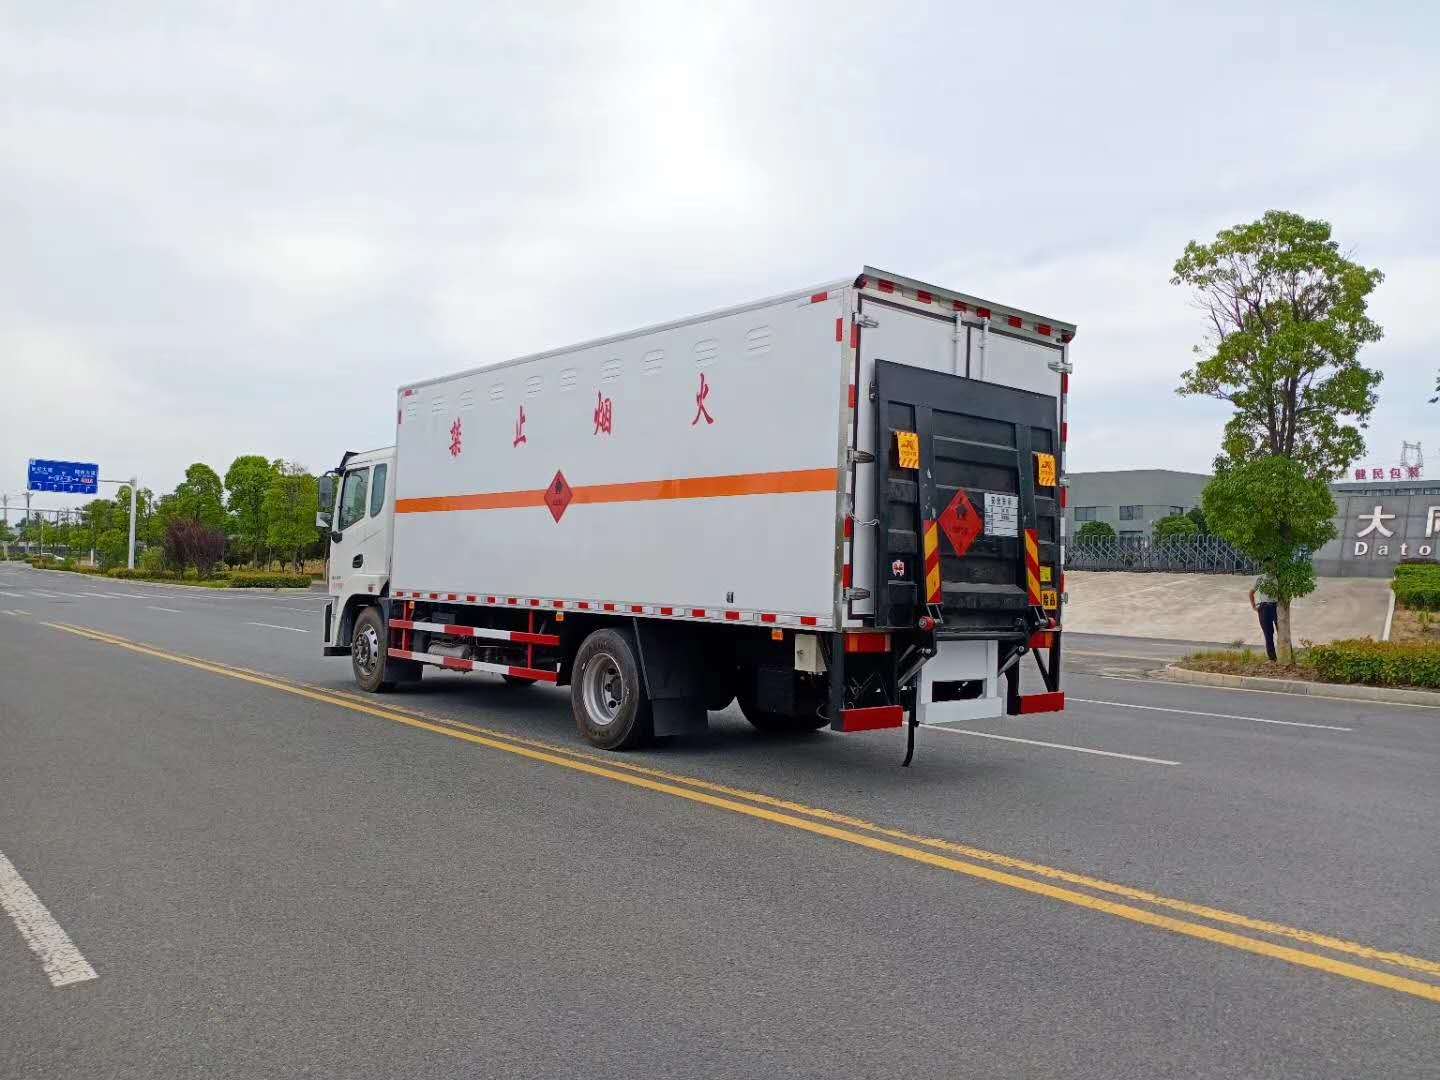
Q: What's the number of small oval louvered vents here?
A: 10